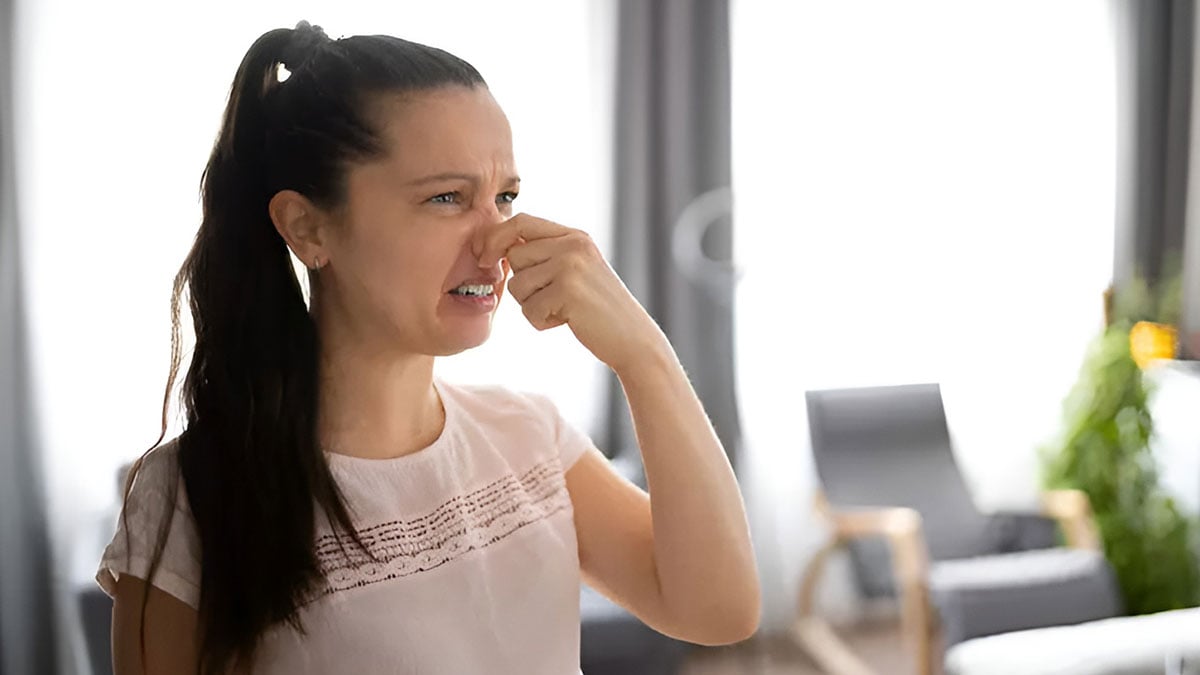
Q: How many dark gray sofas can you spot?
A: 1